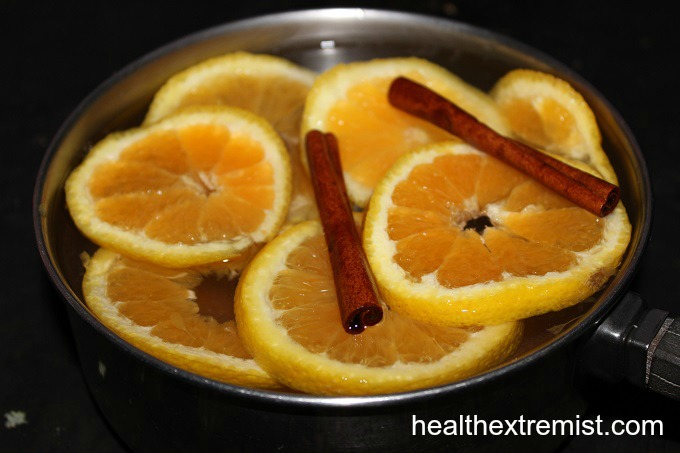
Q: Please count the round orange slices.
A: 7